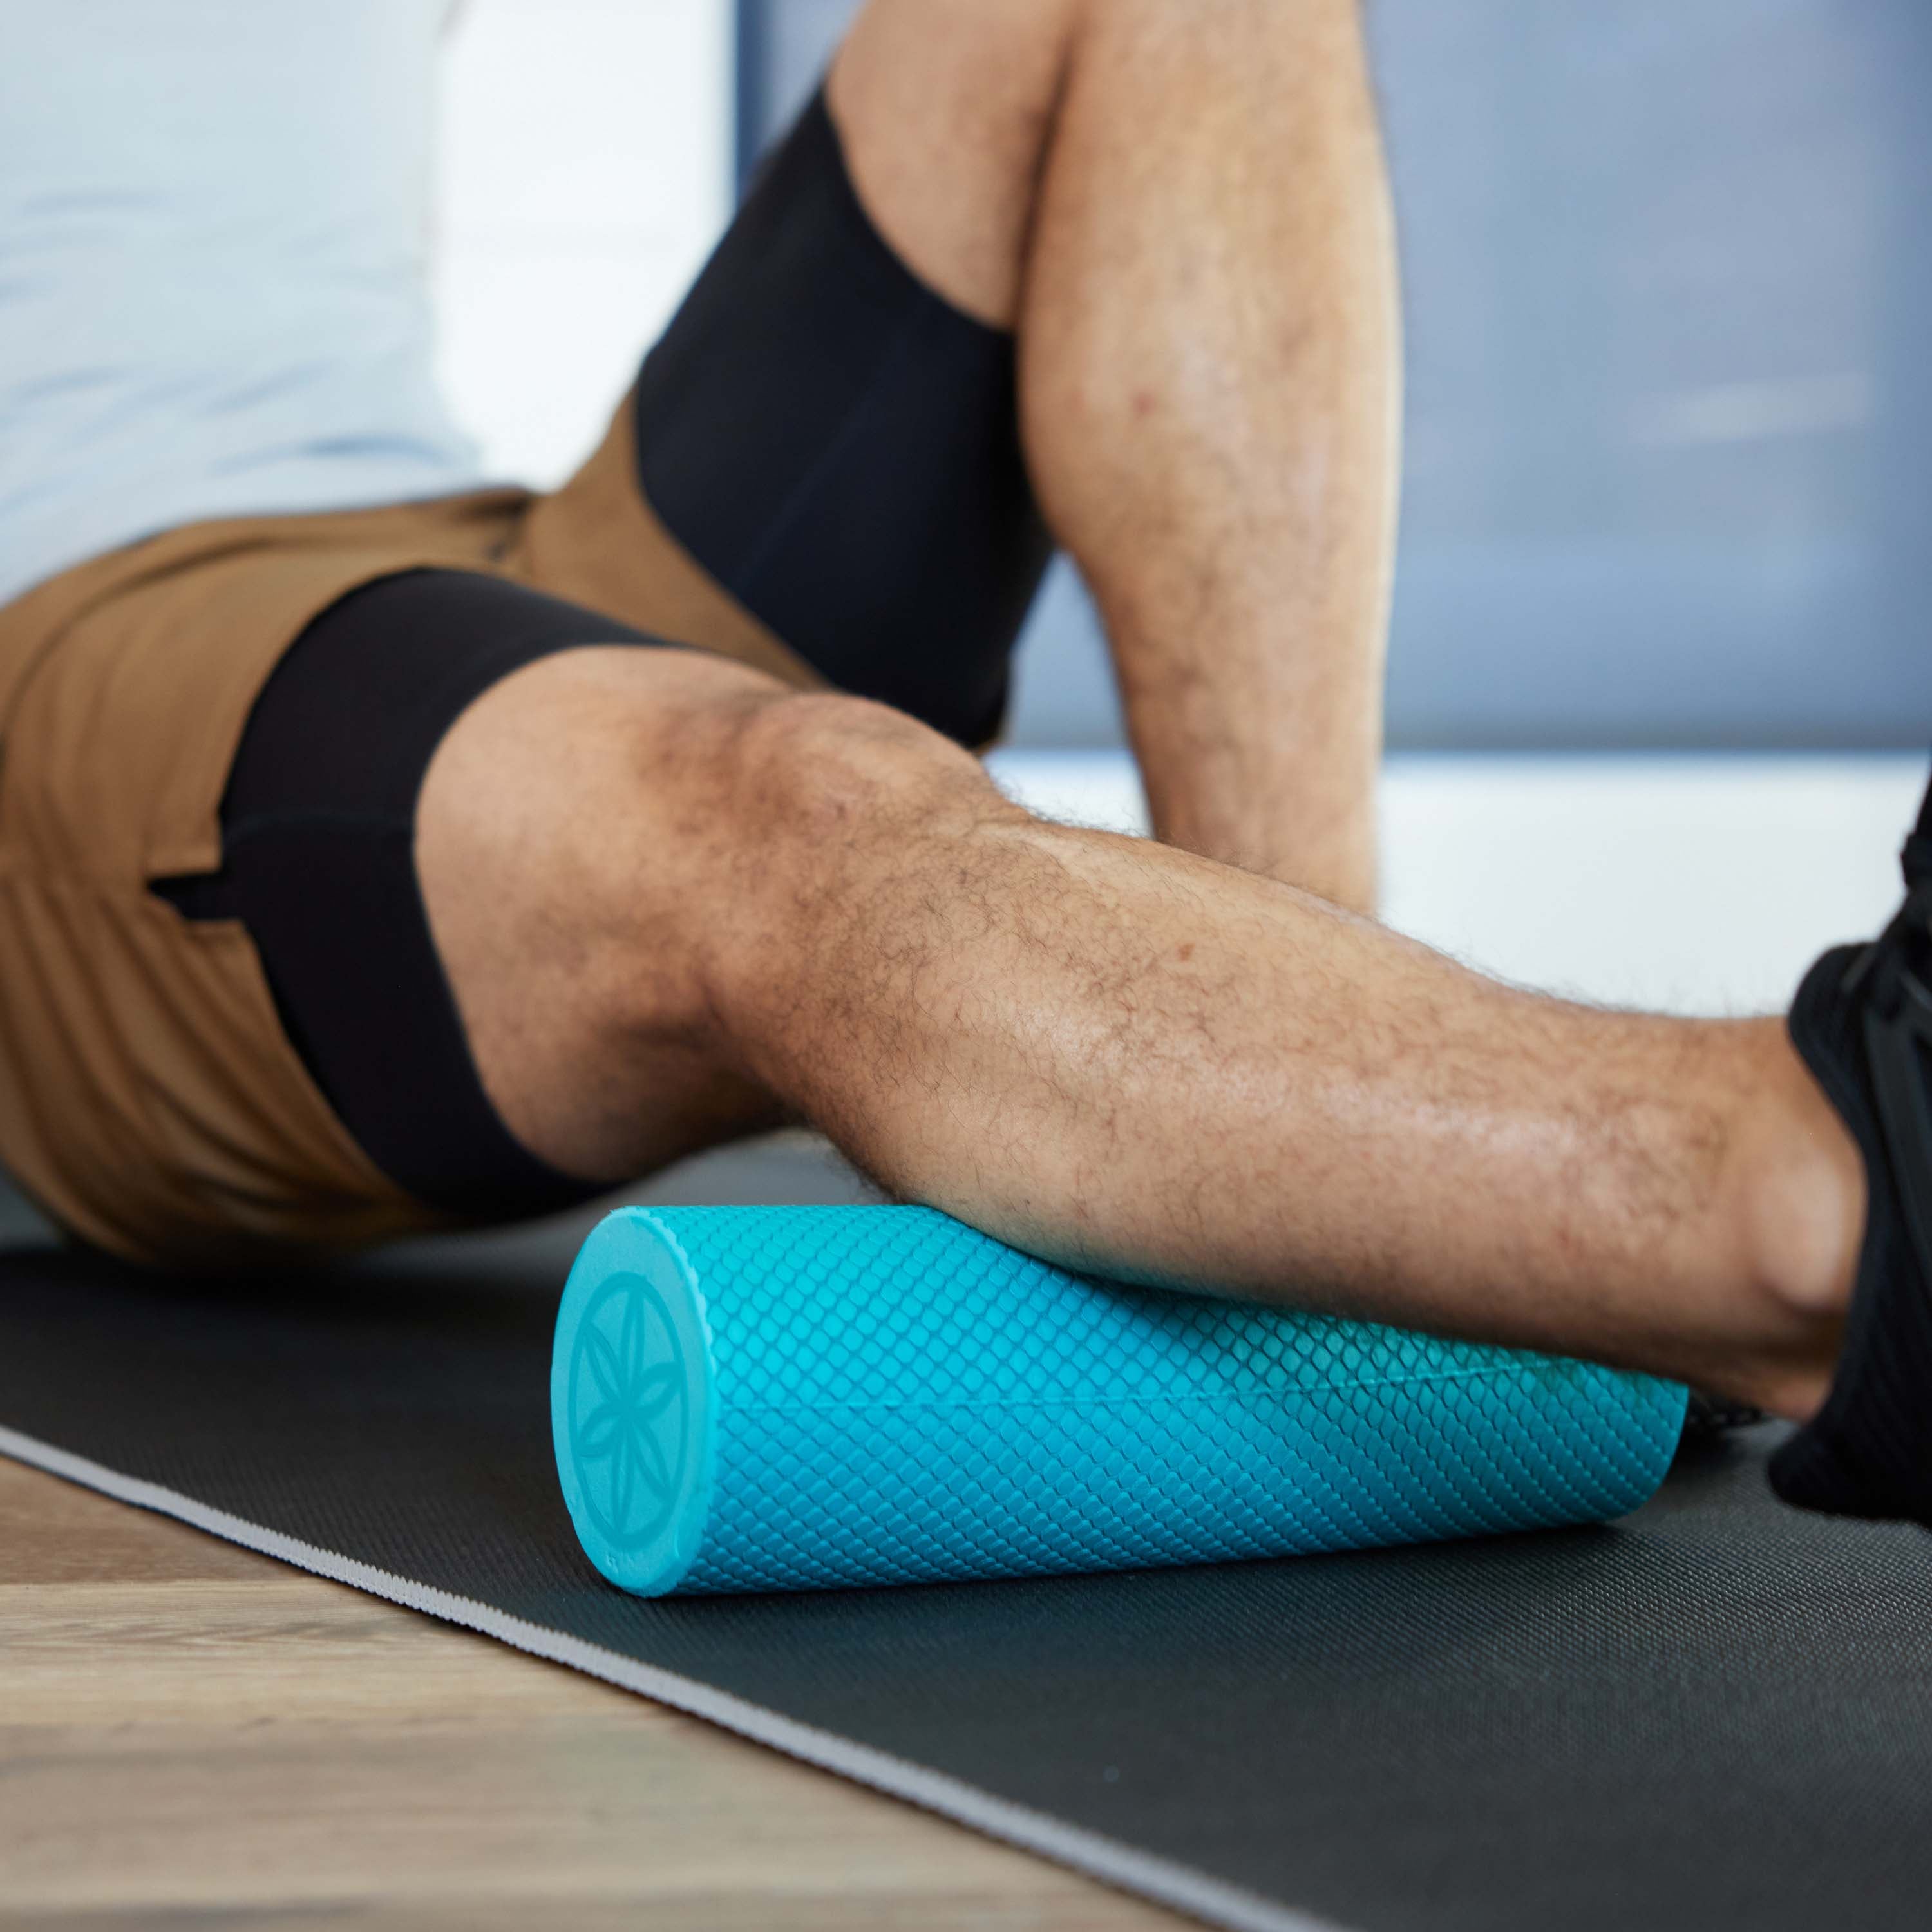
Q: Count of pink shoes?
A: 0